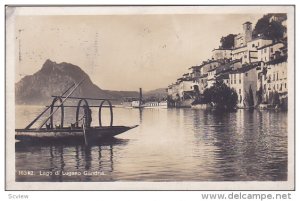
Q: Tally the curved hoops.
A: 3